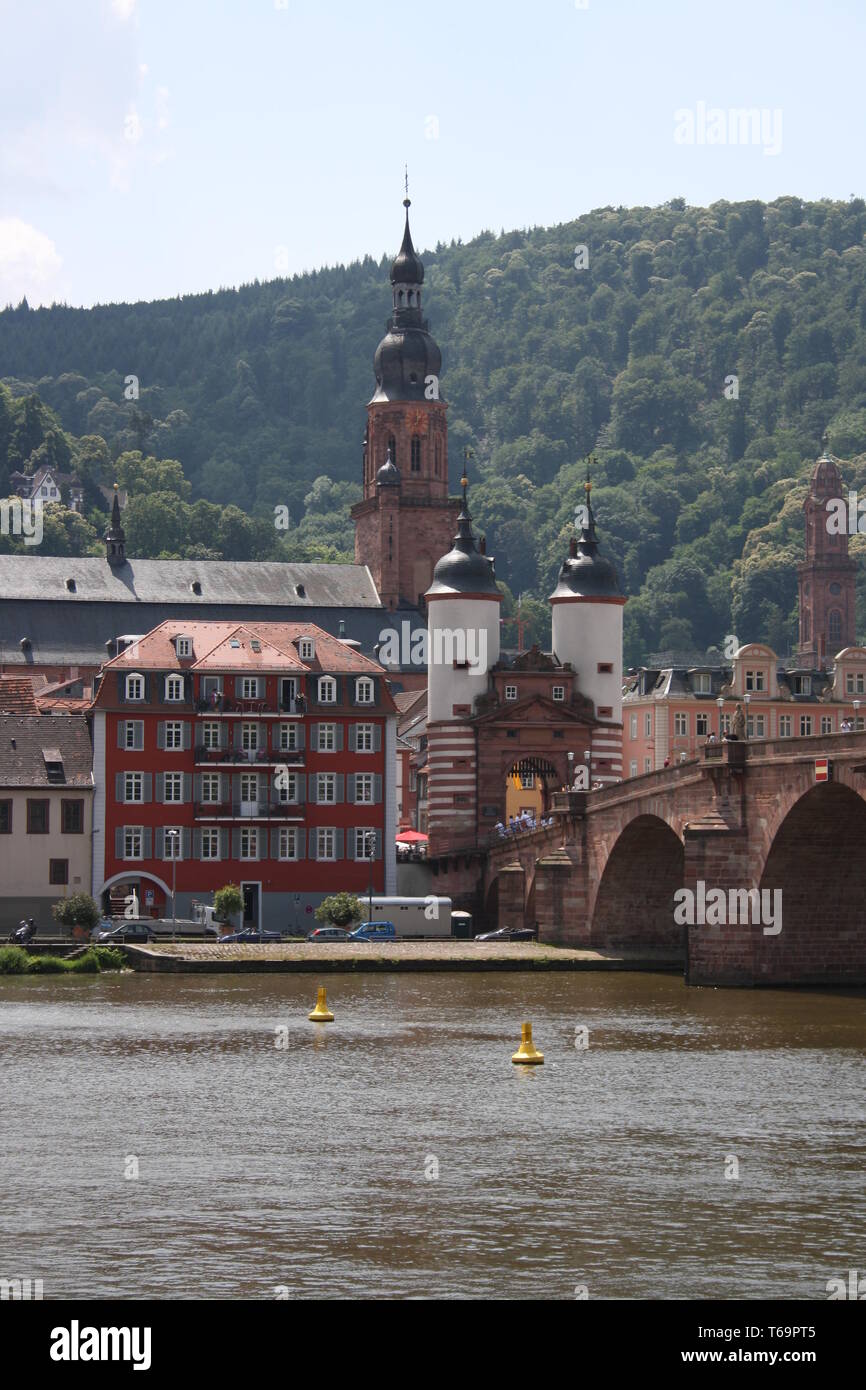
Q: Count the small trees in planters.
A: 3